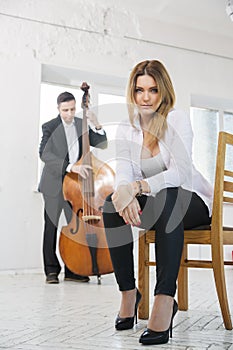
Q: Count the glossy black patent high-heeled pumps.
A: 2